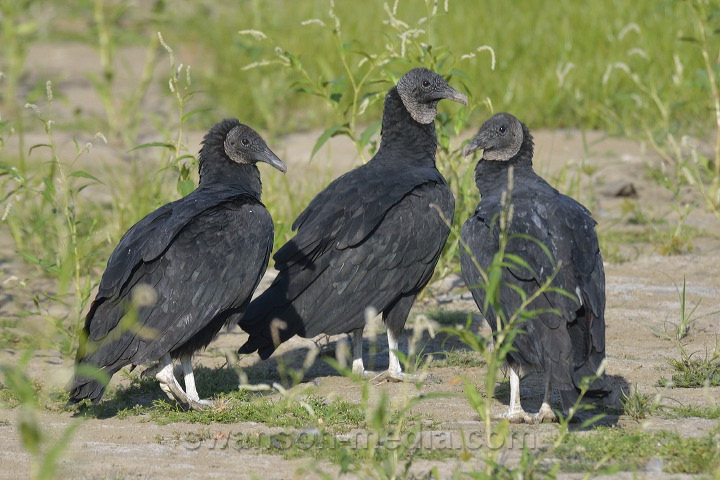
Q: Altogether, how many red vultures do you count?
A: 0